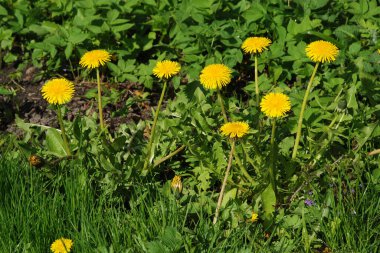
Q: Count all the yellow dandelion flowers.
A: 9